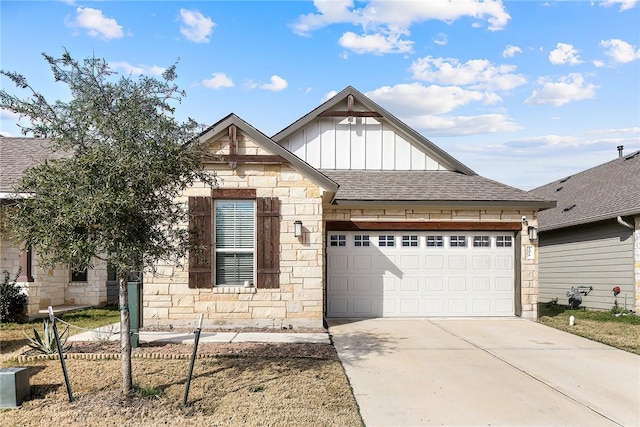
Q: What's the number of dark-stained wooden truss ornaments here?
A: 2